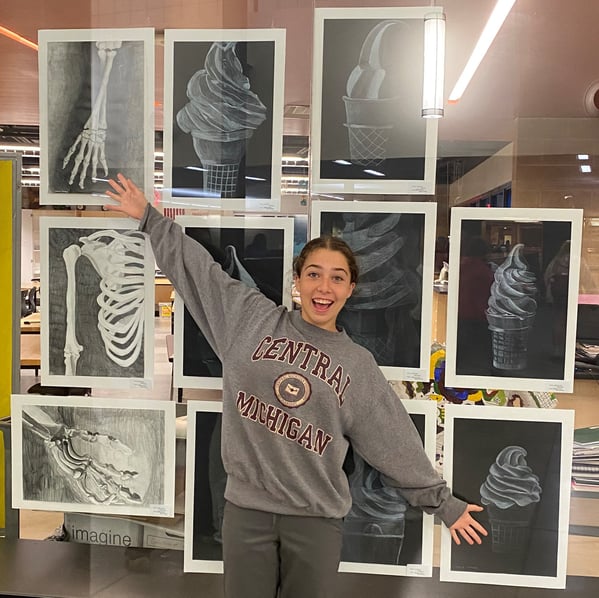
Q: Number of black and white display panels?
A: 11